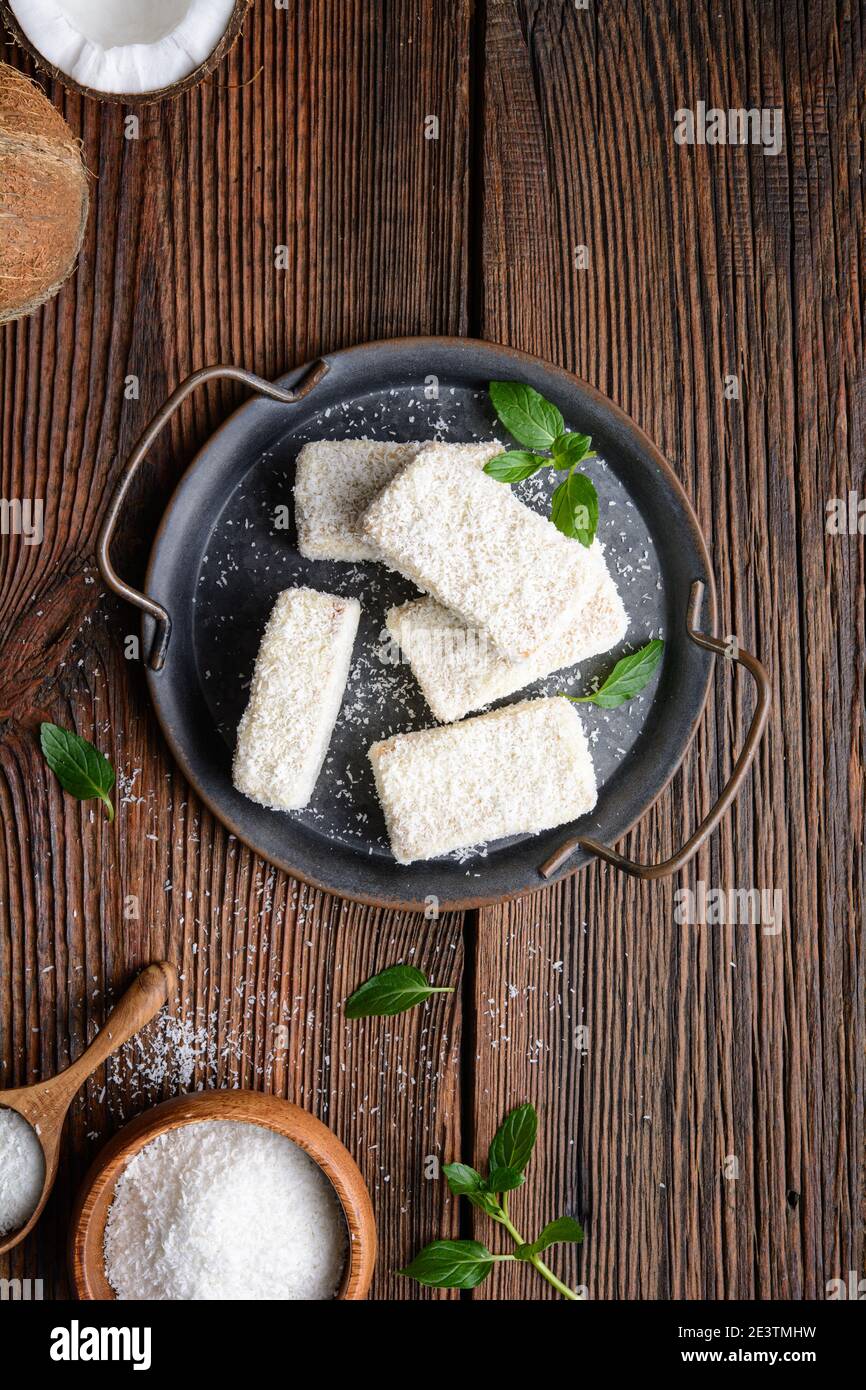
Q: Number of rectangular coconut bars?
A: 5